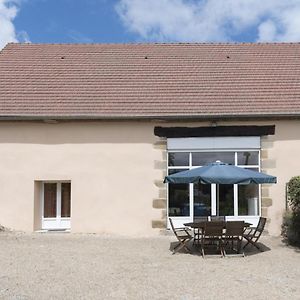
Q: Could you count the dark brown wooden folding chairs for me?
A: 6